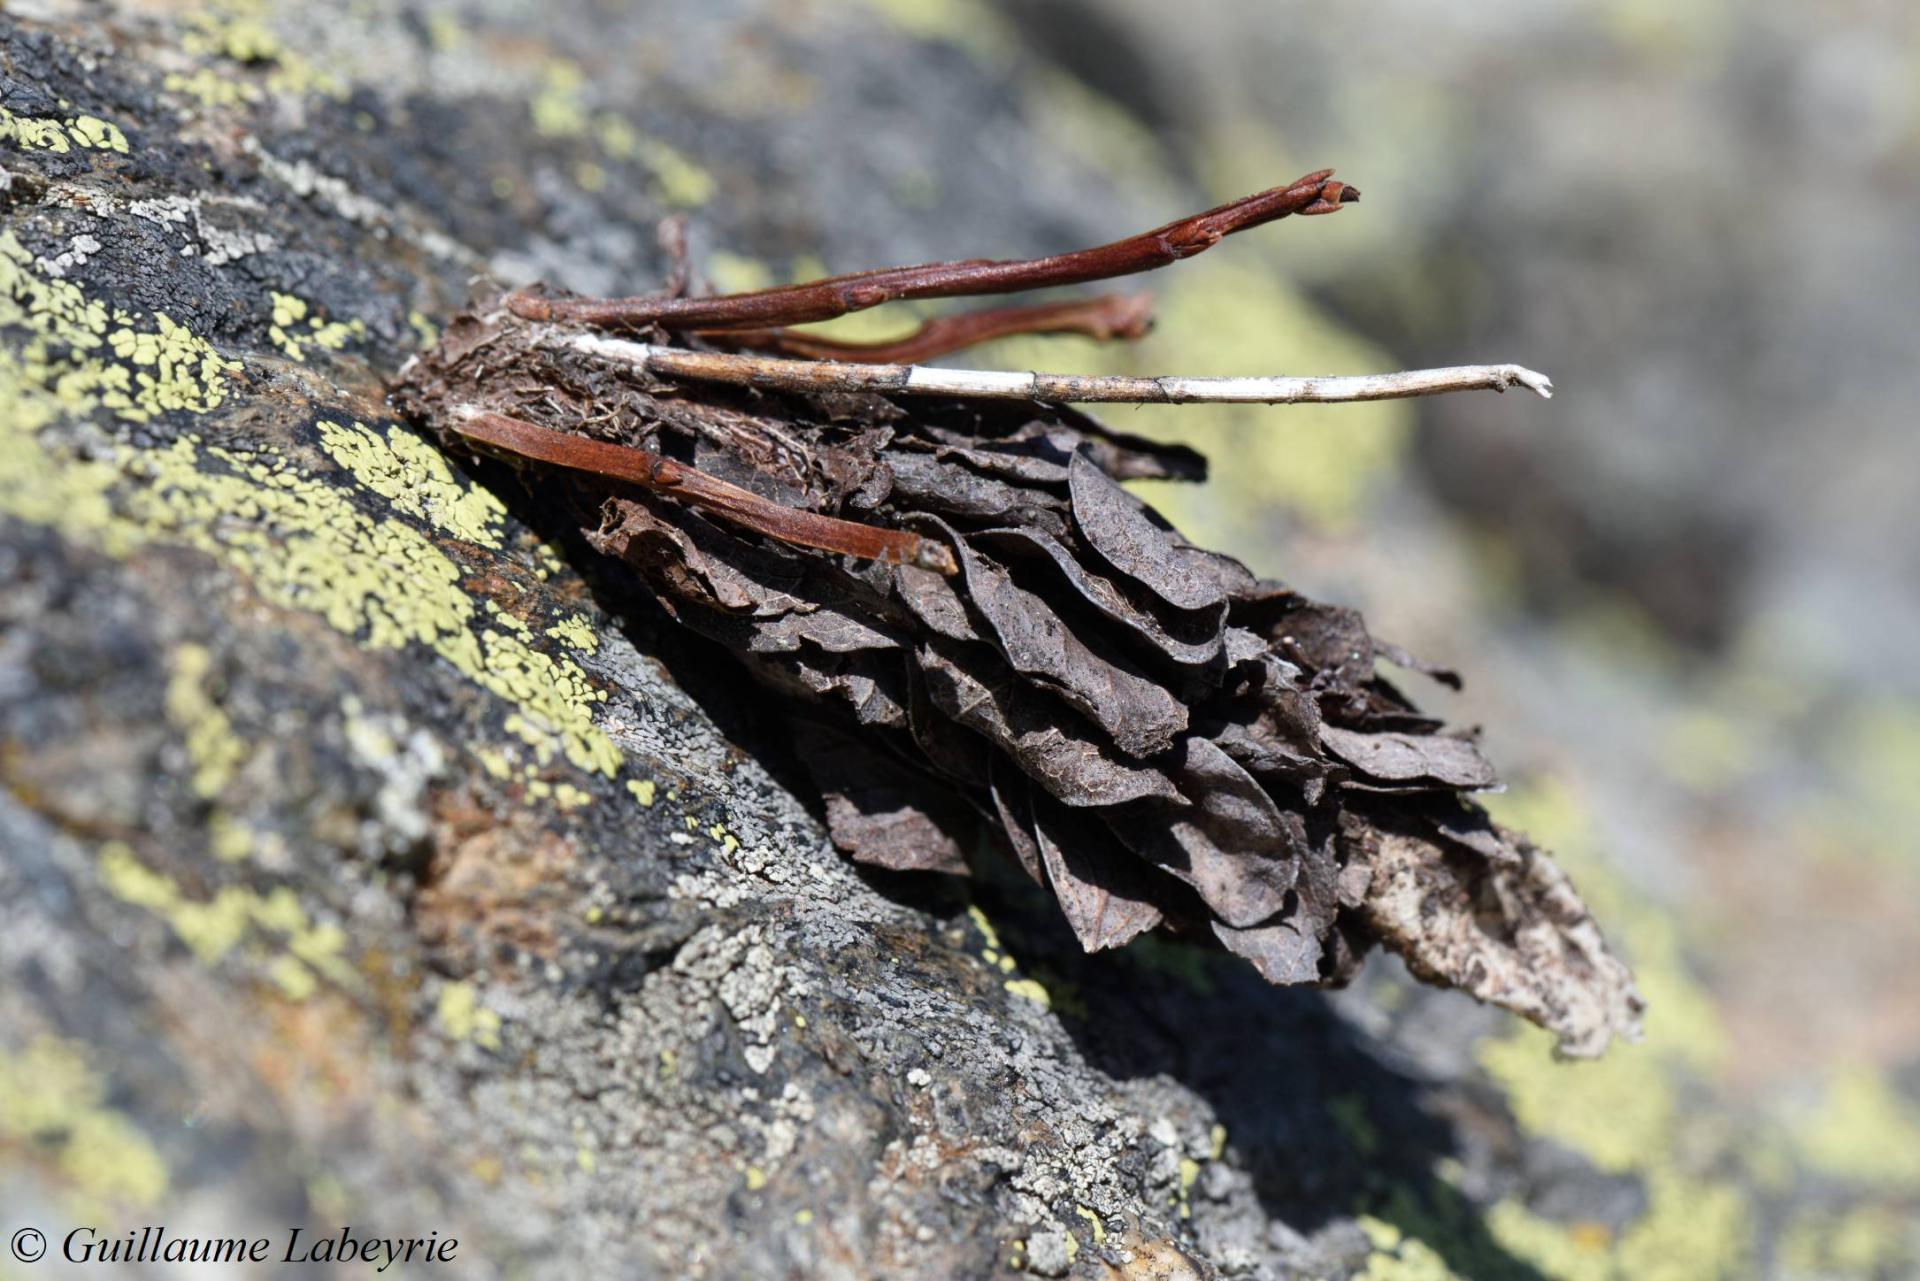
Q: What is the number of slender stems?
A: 4